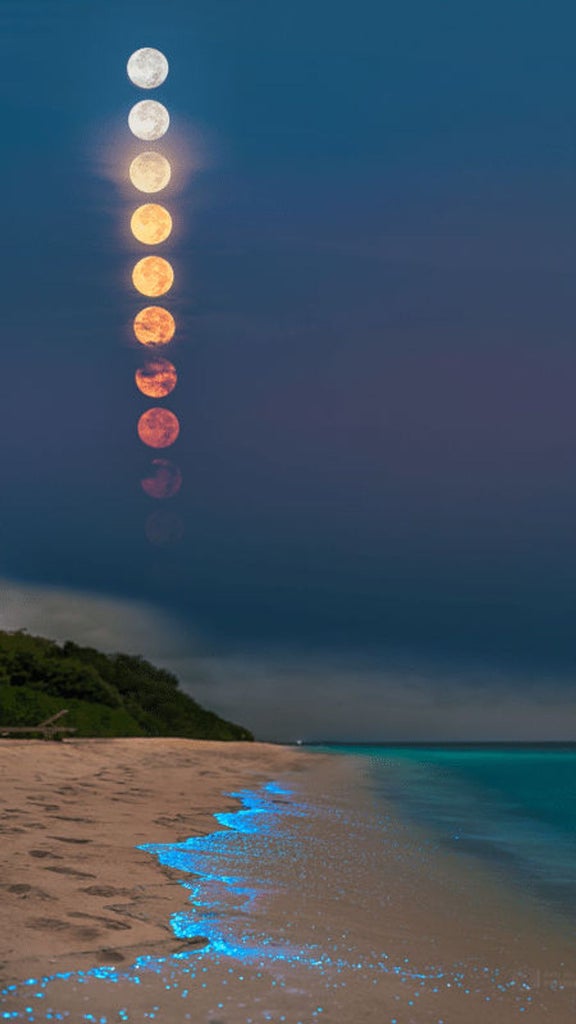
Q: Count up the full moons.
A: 10